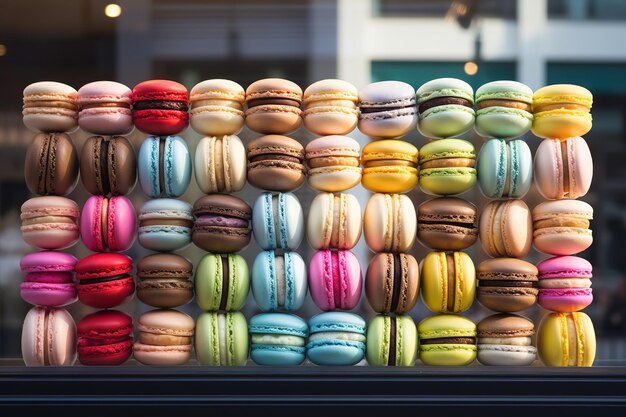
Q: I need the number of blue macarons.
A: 7